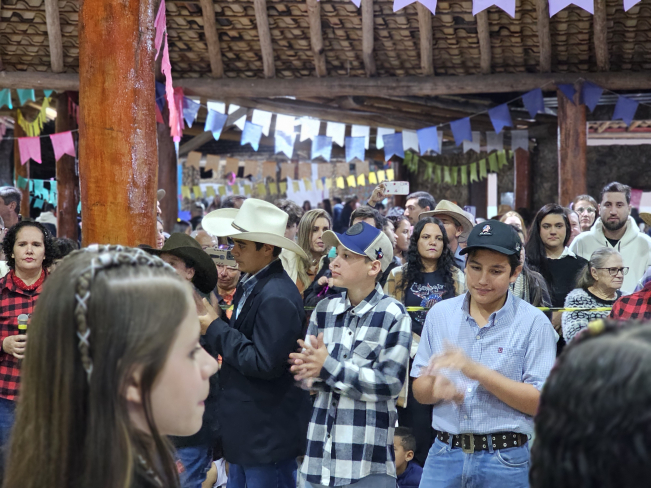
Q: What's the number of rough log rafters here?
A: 9